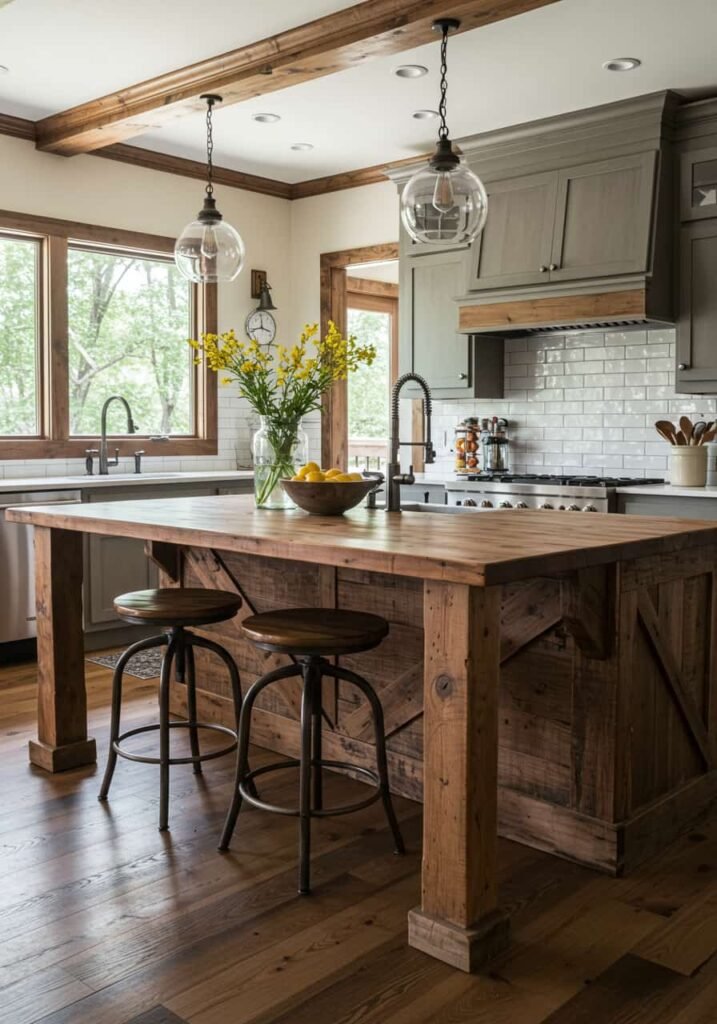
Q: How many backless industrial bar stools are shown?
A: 2